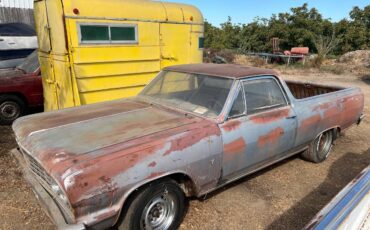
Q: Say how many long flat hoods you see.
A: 1